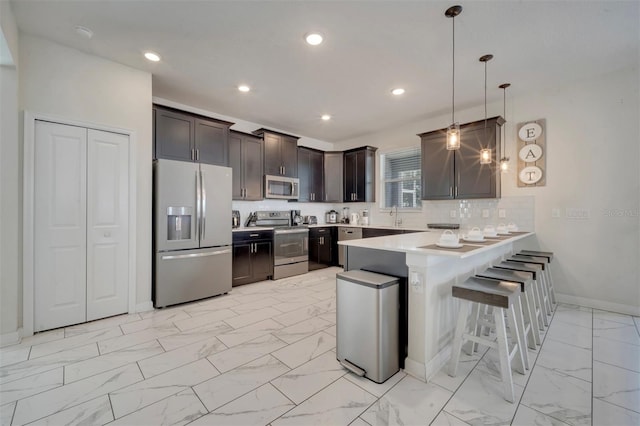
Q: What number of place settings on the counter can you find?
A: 5